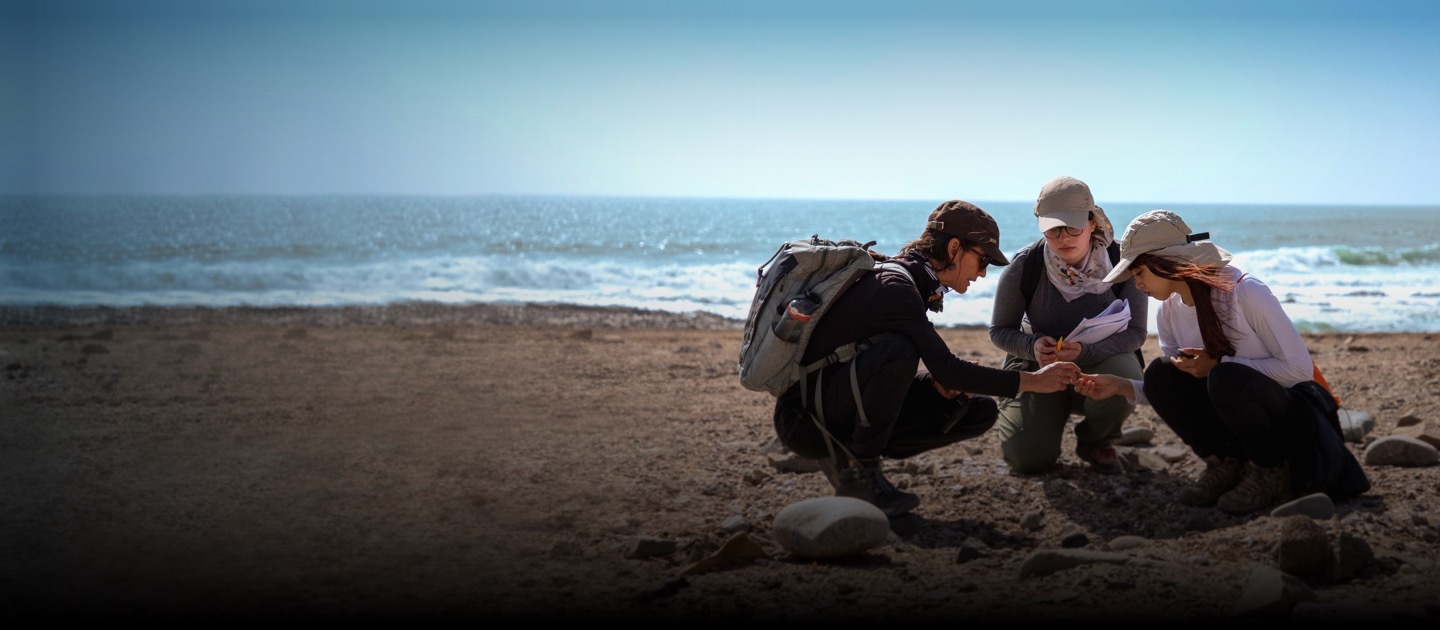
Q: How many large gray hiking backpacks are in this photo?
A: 1